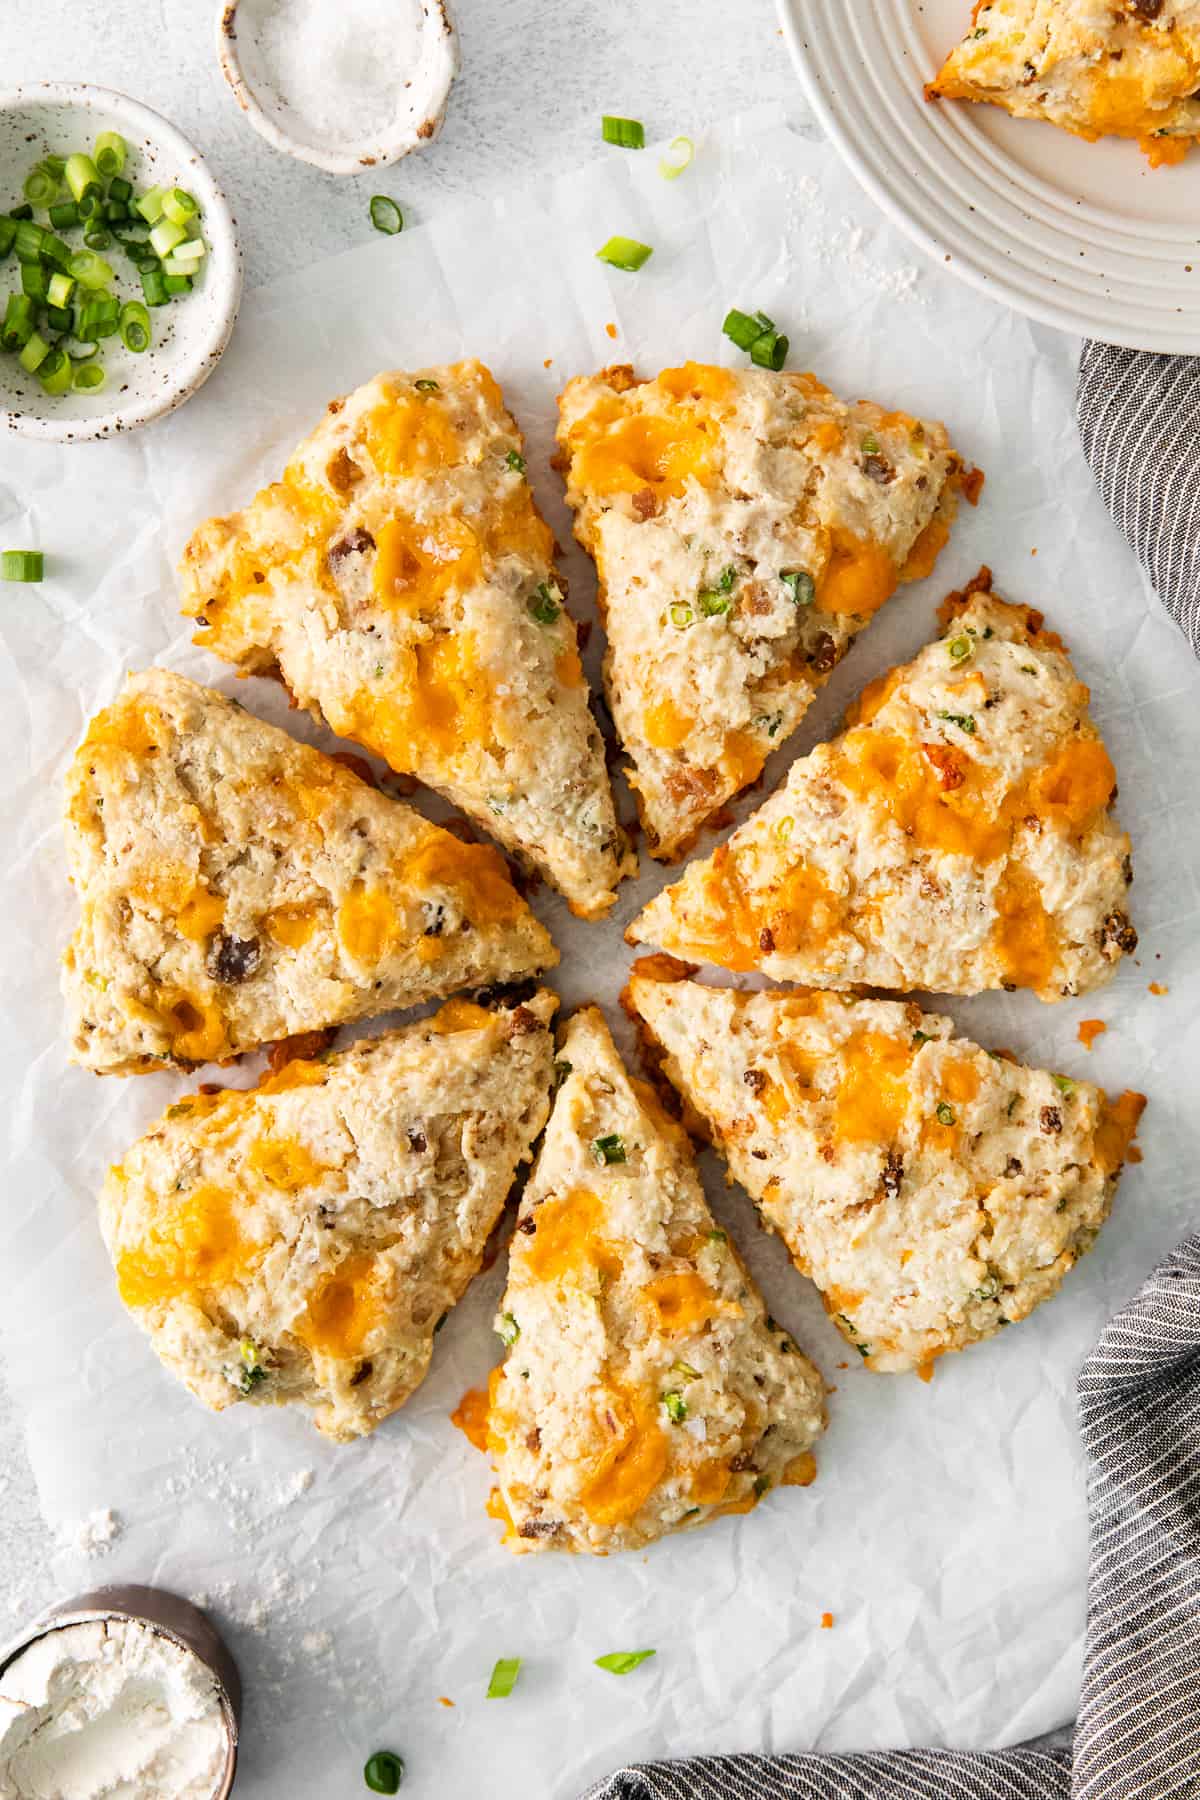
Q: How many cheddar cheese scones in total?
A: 8